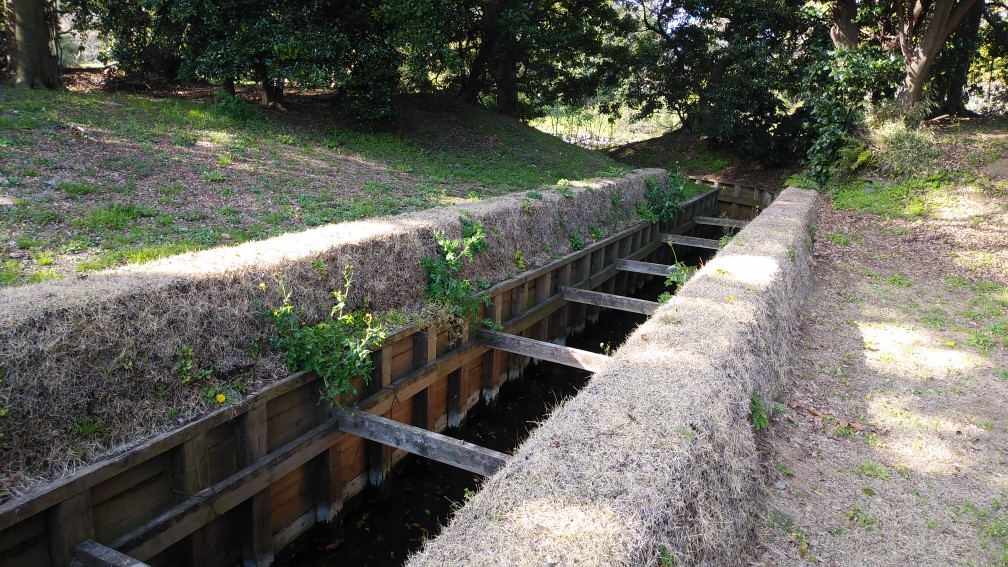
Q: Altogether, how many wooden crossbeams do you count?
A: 7